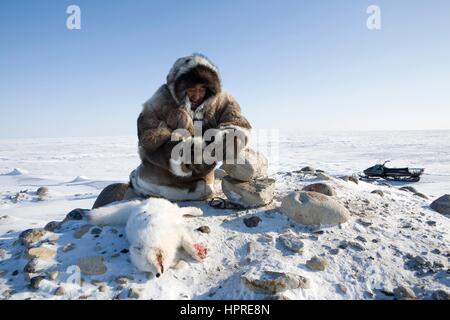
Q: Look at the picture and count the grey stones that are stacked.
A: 2